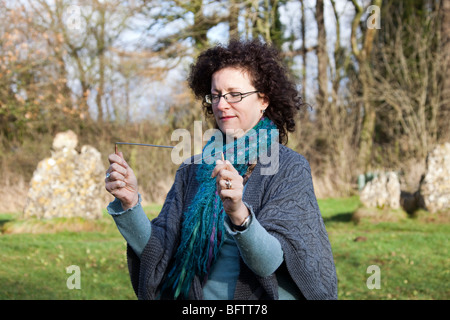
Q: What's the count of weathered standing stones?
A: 3